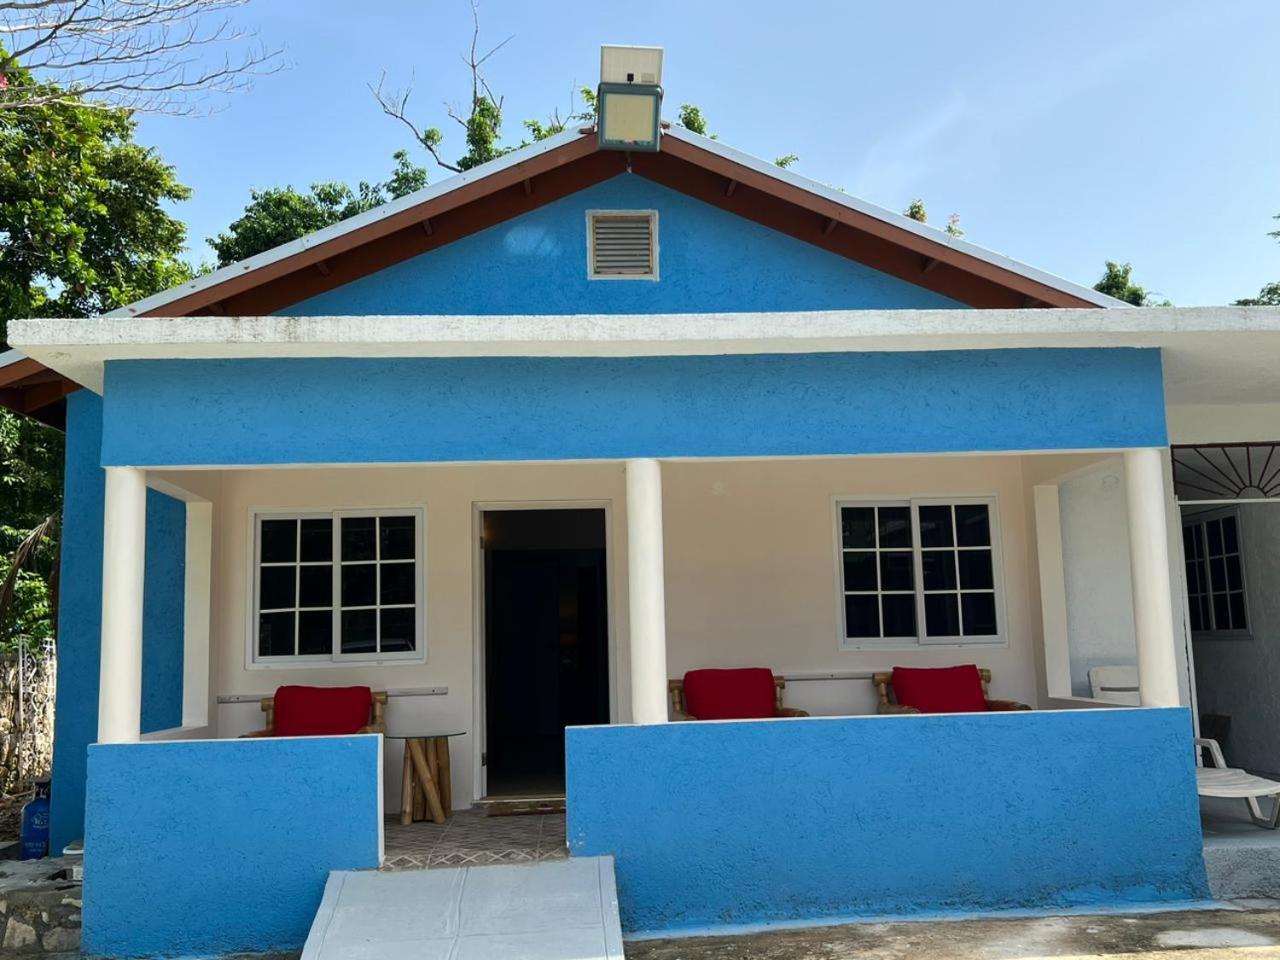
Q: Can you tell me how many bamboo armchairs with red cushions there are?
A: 3